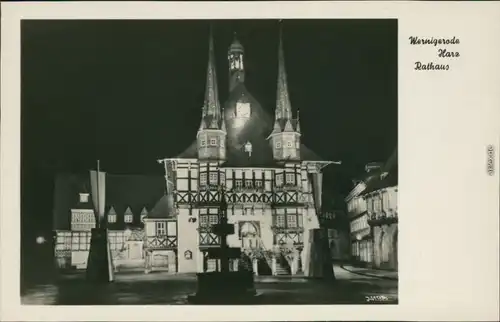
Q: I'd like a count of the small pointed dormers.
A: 3